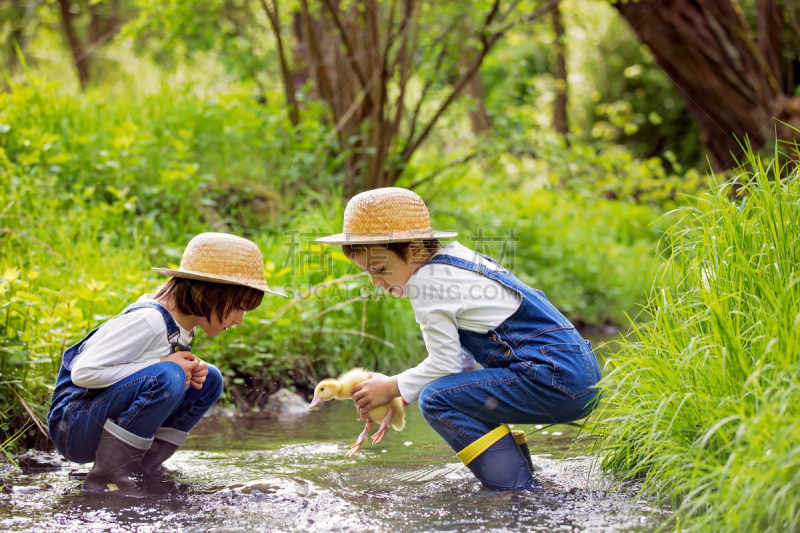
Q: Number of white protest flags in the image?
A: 0